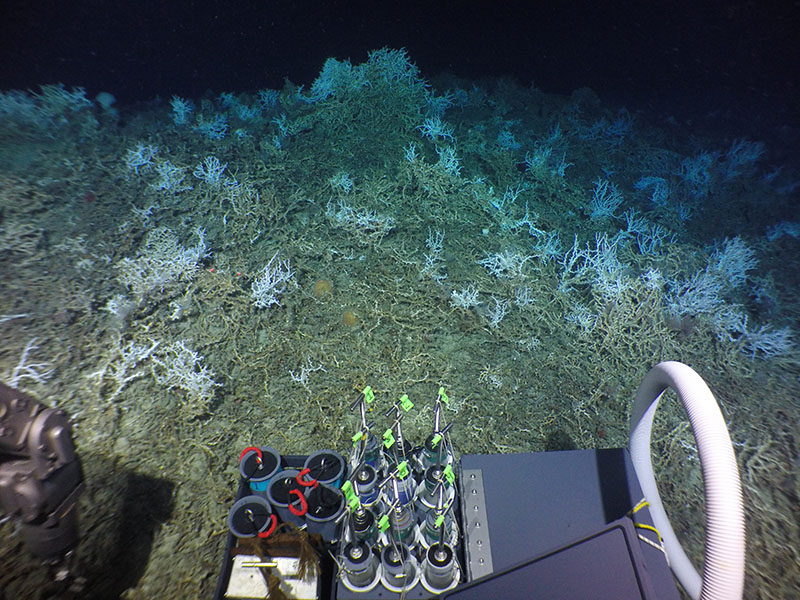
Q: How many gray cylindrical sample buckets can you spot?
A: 5